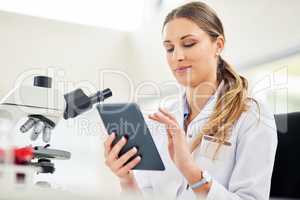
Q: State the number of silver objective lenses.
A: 3